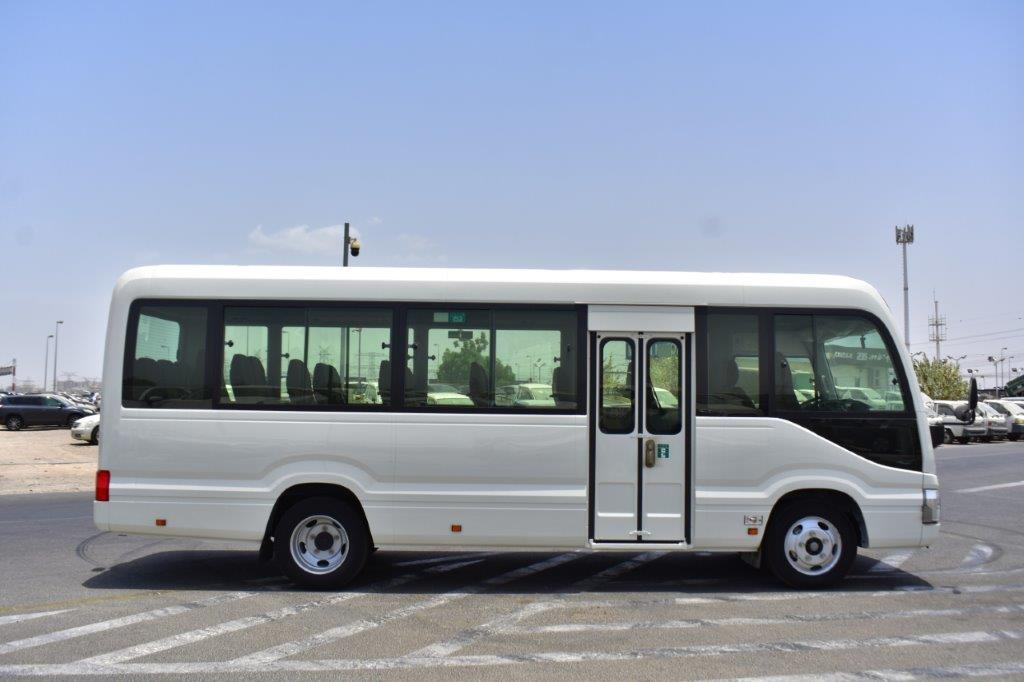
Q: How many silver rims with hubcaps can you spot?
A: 2